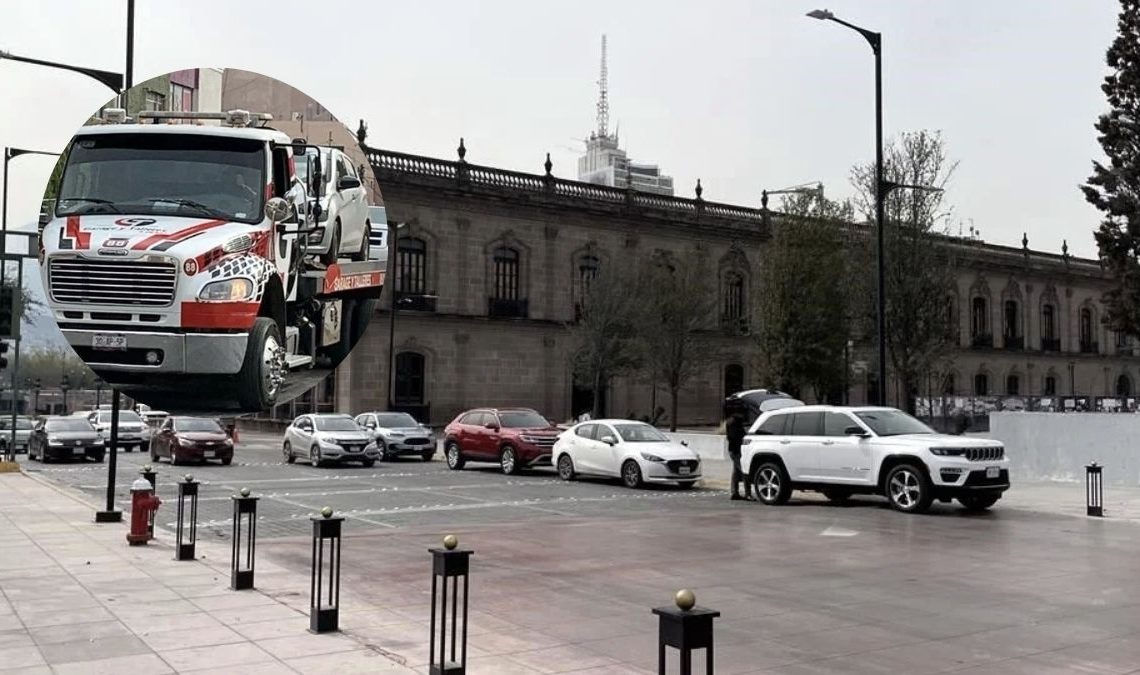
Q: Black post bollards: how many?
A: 7